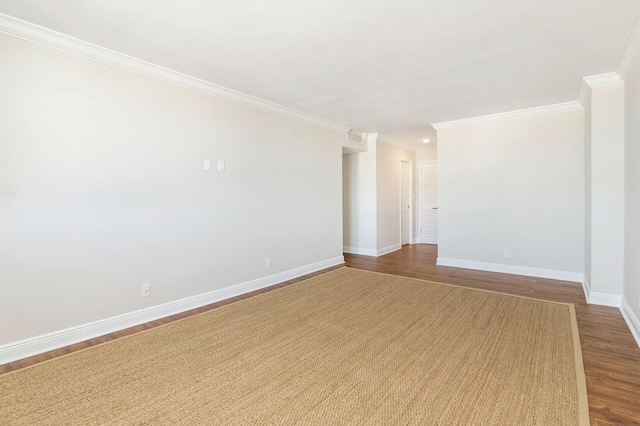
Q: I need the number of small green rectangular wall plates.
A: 0